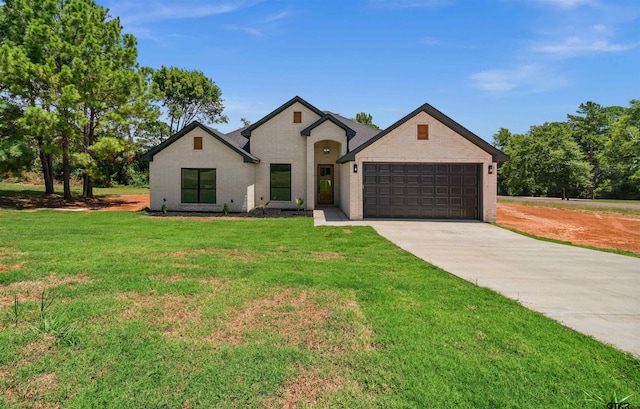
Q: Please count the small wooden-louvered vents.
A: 3